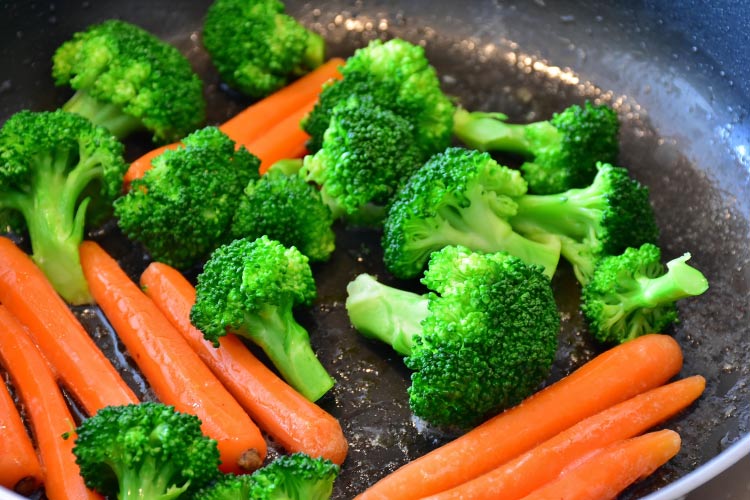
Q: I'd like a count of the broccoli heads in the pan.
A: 15